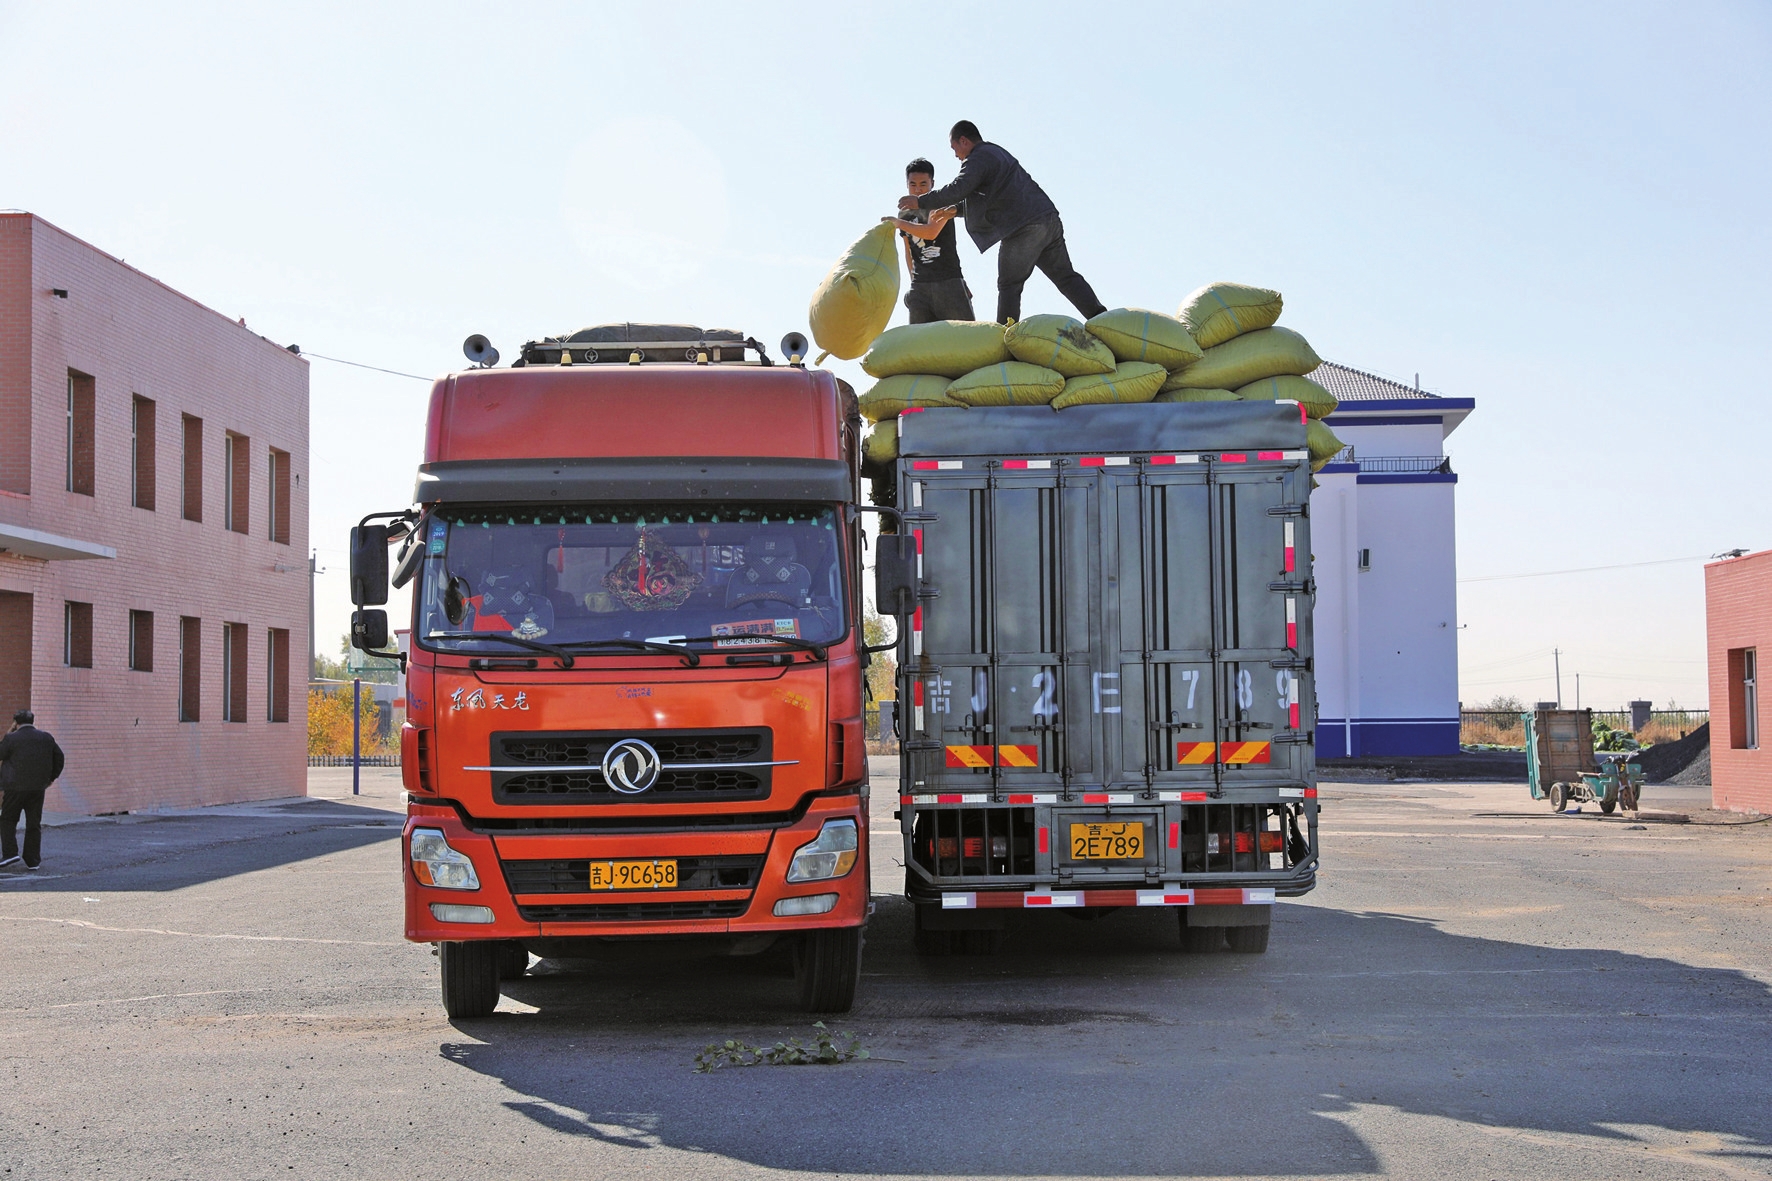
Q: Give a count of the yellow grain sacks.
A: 13